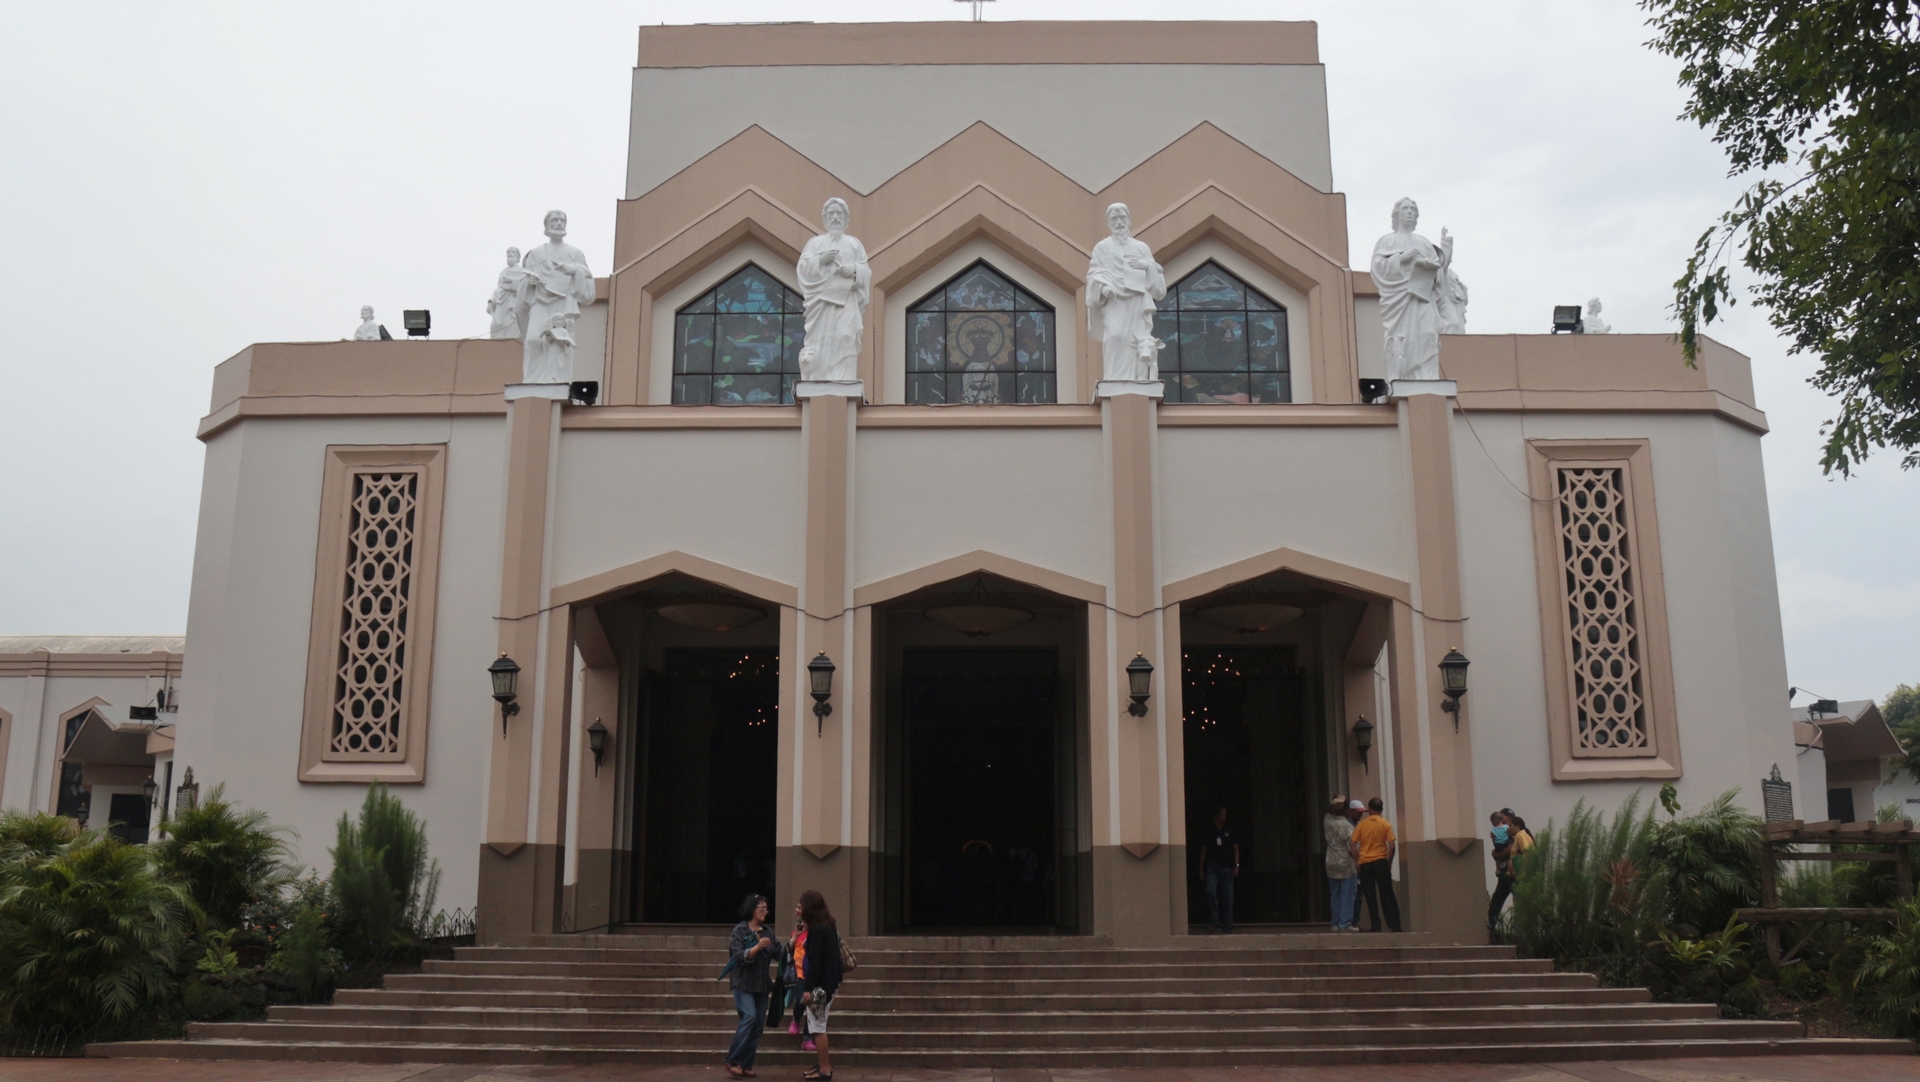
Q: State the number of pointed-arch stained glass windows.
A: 3